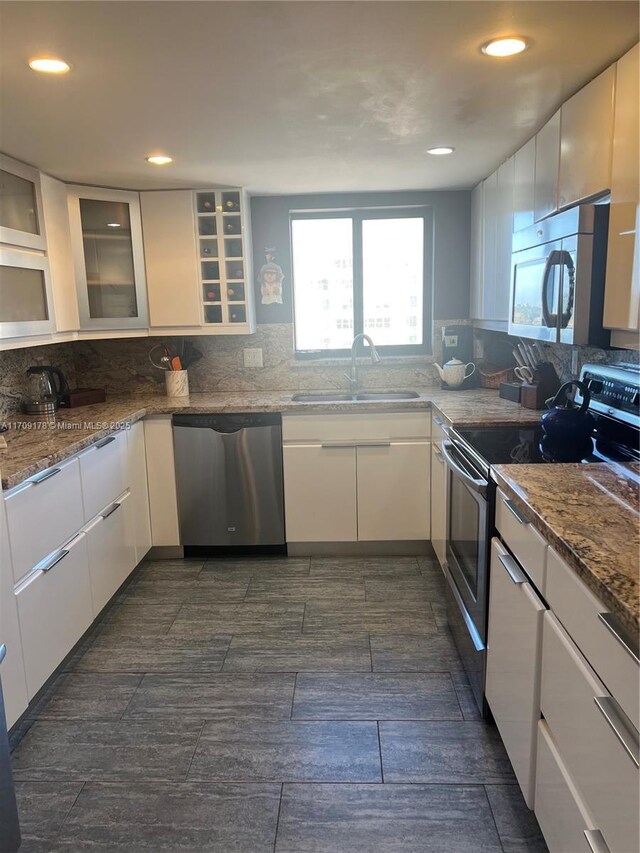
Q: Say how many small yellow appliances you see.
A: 0